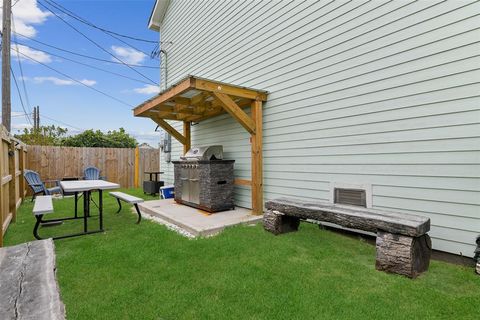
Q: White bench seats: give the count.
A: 2